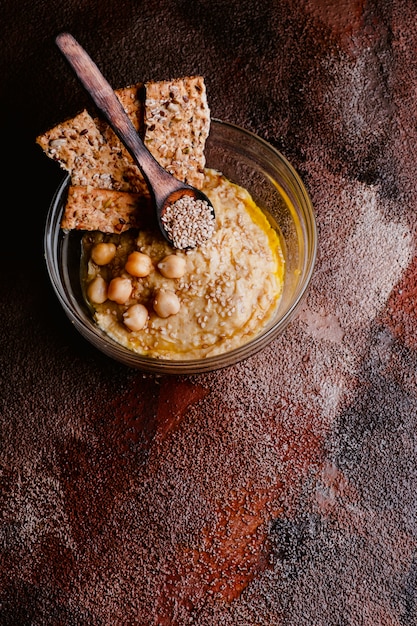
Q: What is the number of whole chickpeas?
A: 7